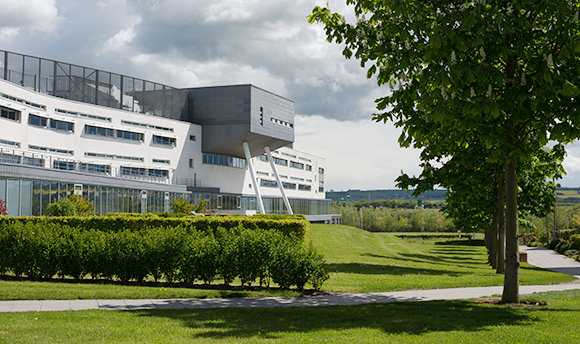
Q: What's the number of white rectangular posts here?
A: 2